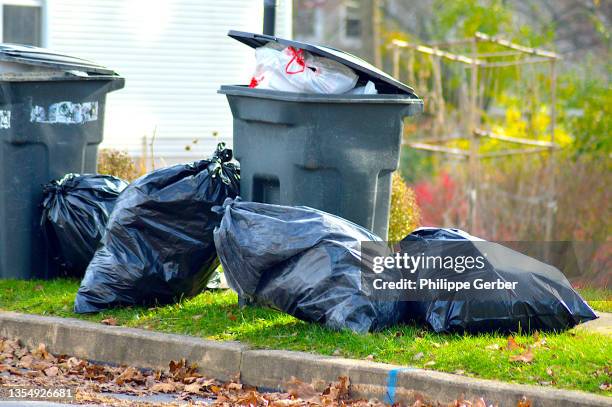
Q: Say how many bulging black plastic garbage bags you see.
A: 4